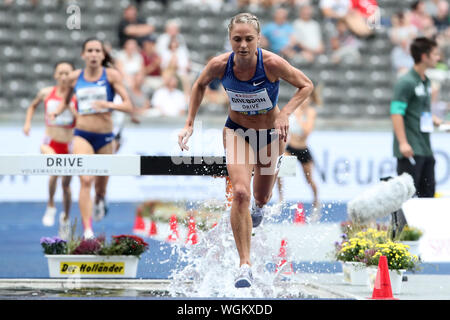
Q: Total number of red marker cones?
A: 7